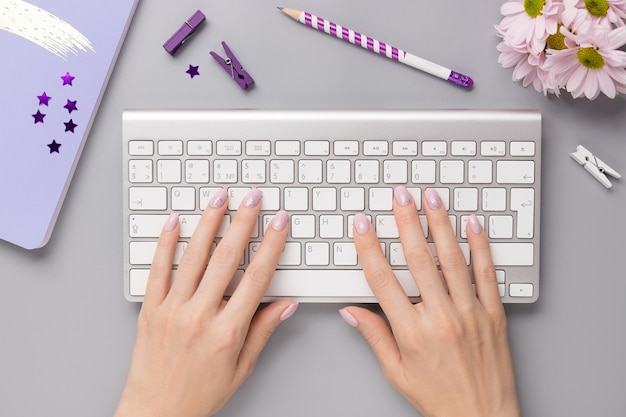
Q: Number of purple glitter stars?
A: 7